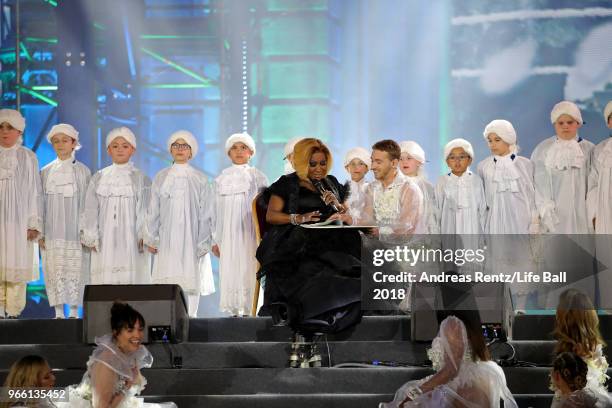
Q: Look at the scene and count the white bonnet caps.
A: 12